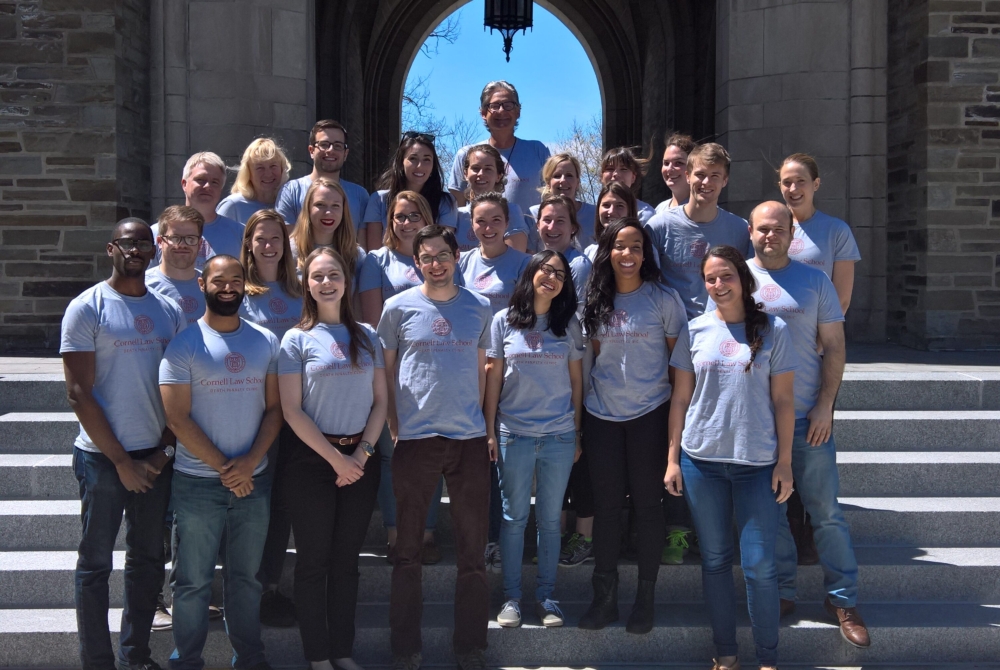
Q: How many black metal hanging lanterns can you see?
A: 1